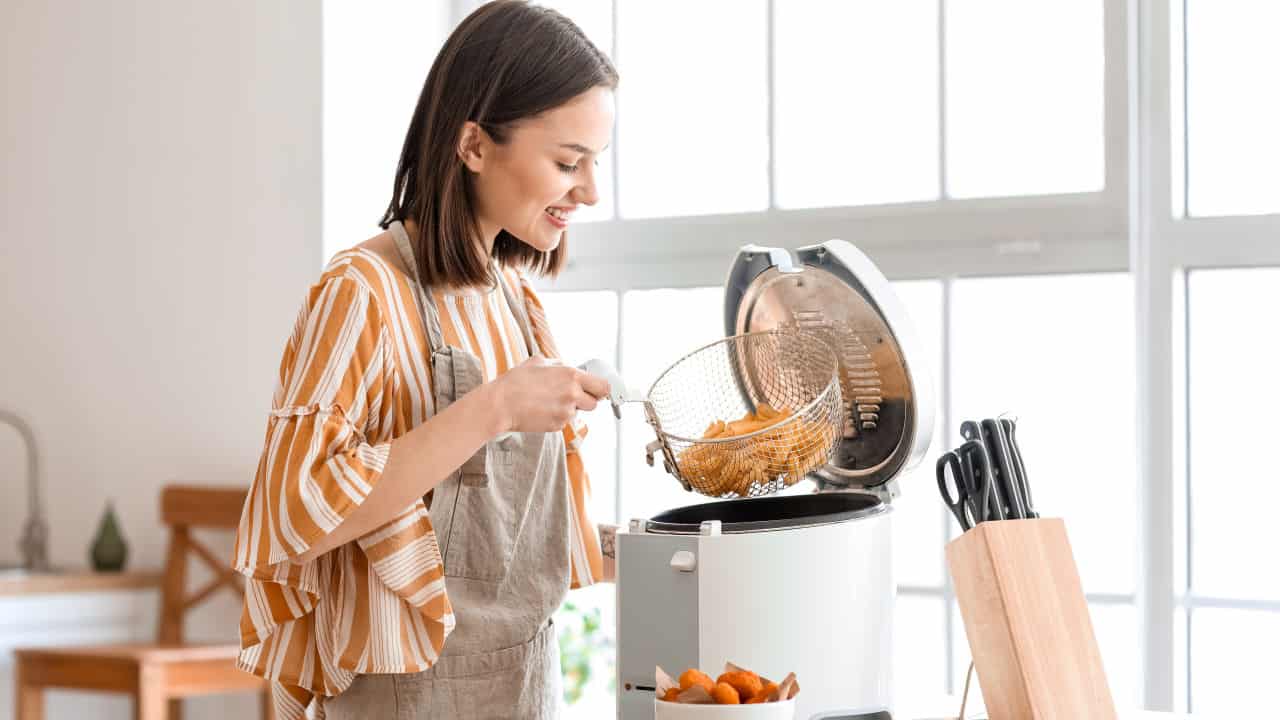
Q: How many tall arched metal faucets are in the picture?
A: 1